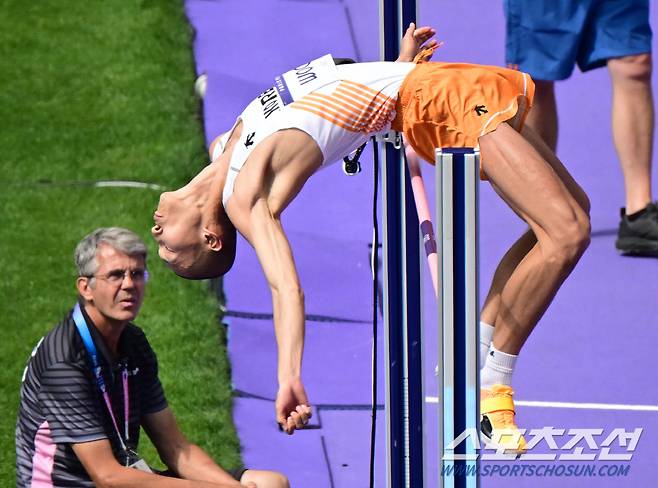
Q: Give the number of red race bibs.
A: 0